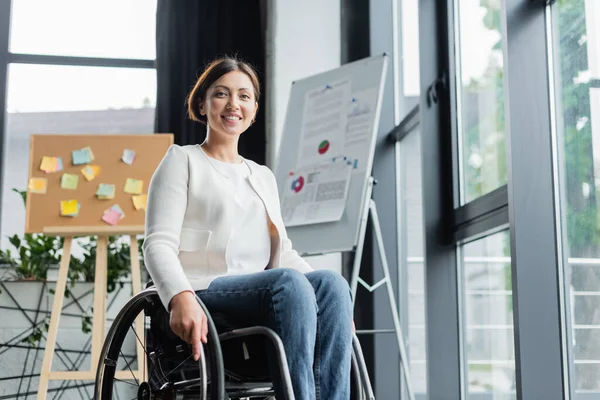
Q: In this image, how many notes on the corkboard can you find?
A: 11